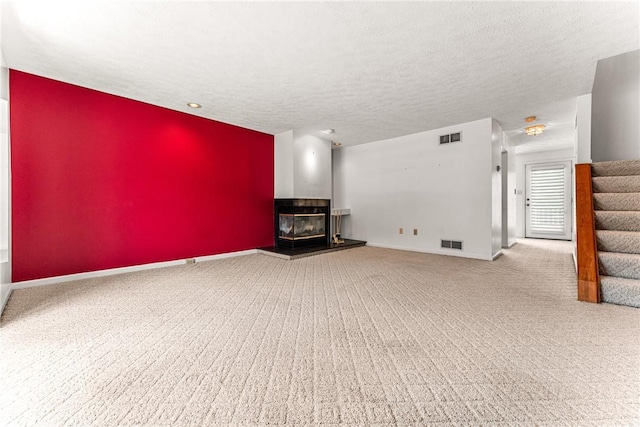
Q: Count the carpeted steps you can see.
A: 7